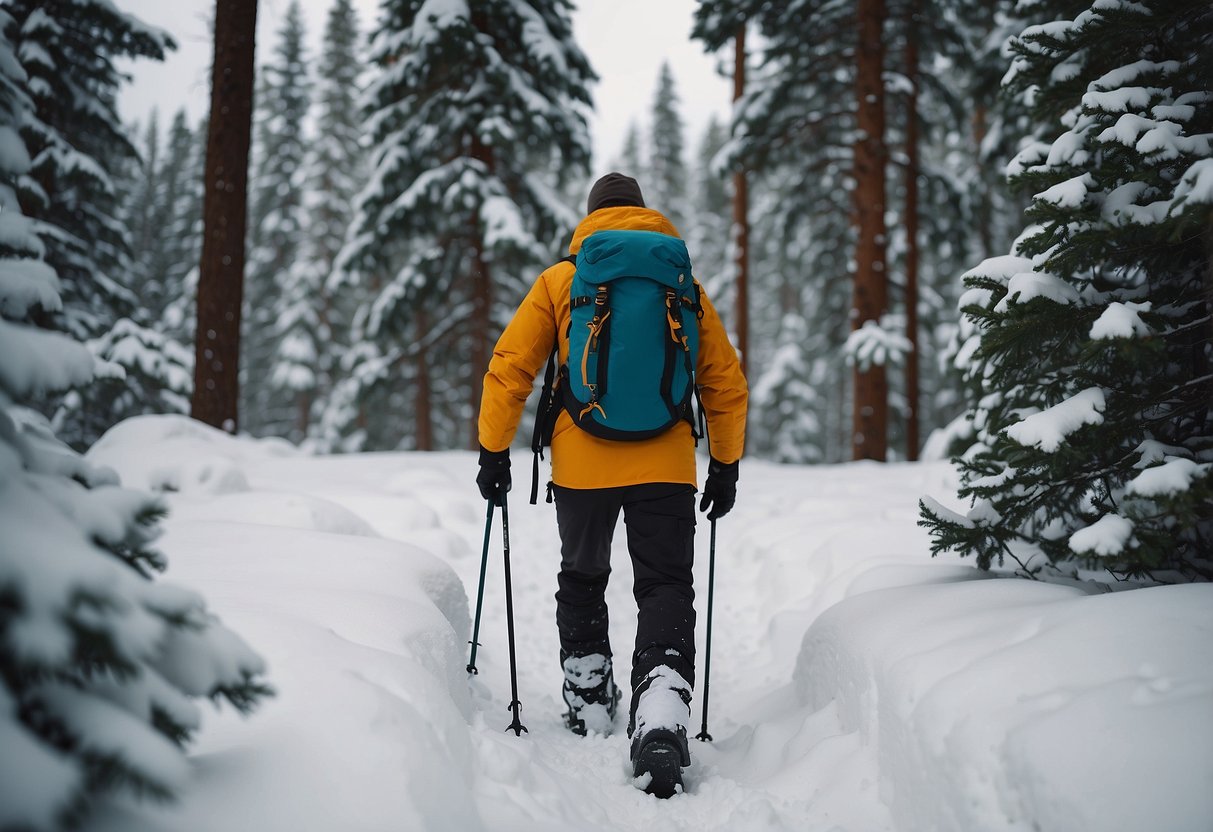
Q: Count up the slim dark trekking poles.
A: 3